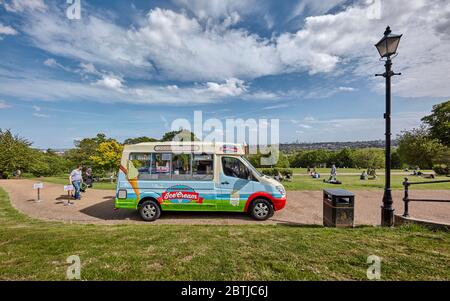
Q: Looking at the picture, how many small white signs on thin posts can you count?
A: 2